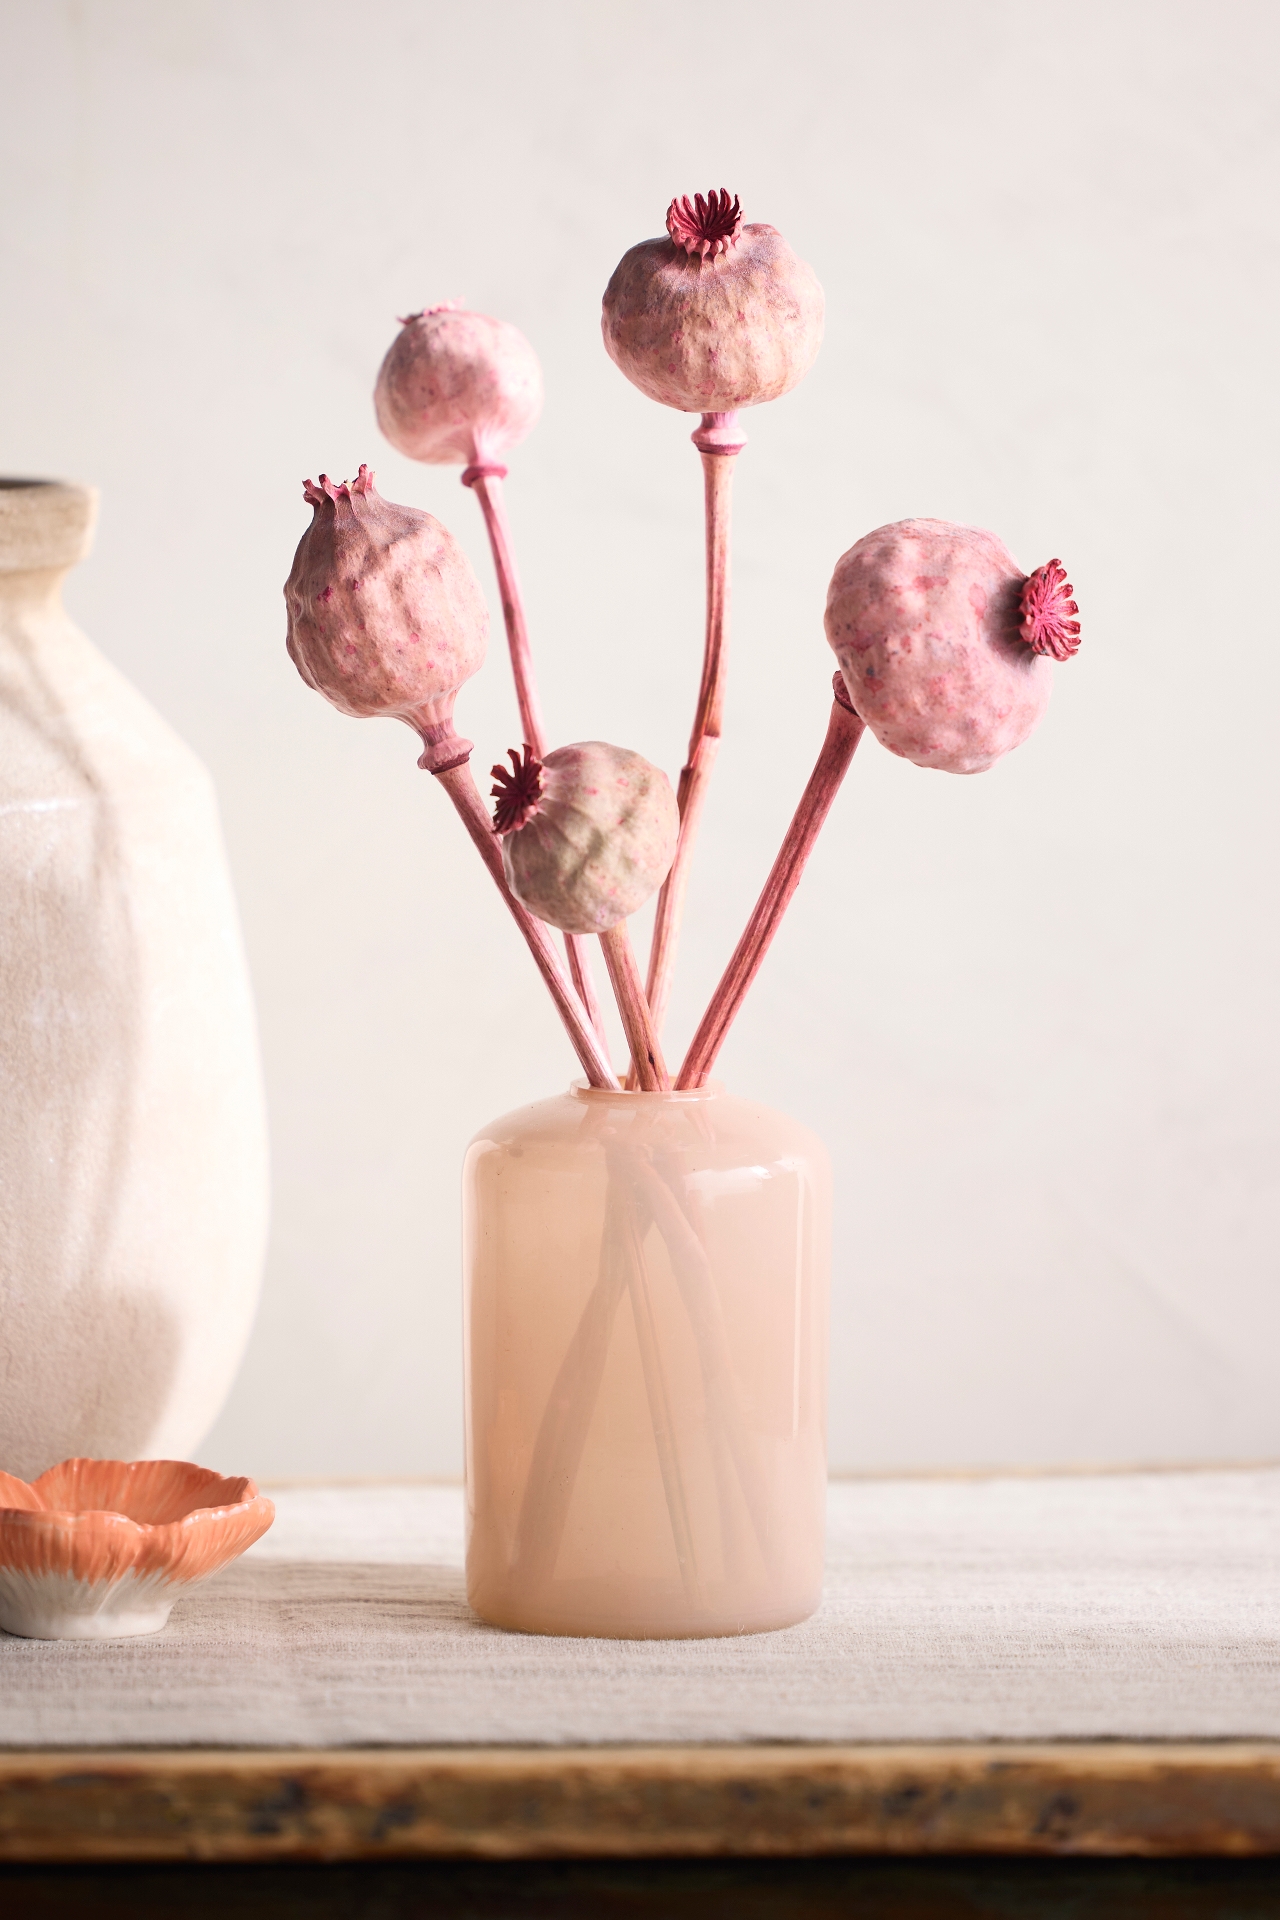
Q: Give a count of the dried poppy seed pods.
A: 5